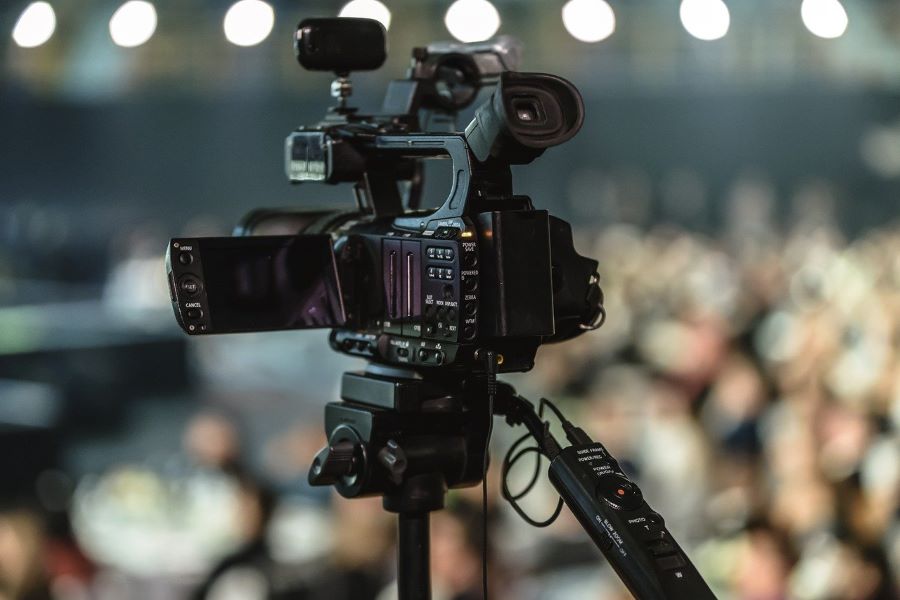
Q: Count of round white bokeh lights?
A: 8